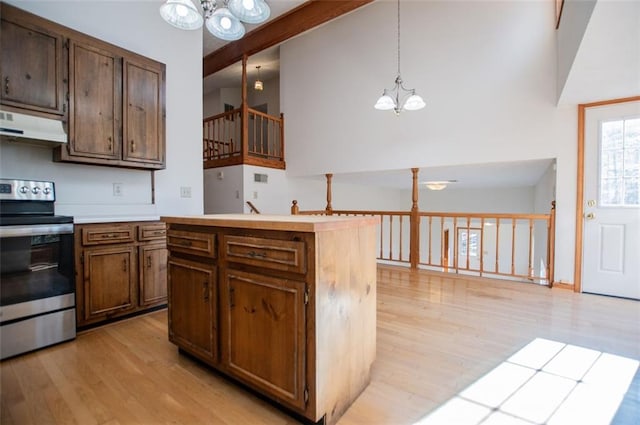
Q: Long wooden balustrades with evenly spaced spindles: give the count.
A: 2